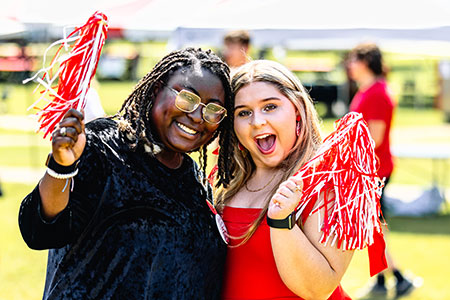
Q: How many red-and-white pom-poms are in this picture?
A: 2